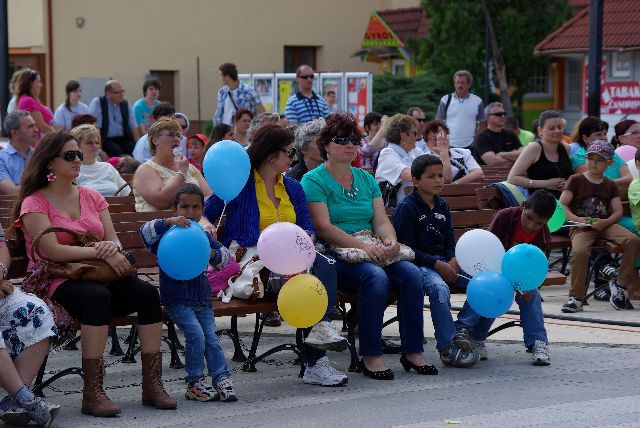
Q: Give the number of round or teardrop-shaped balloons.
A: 9